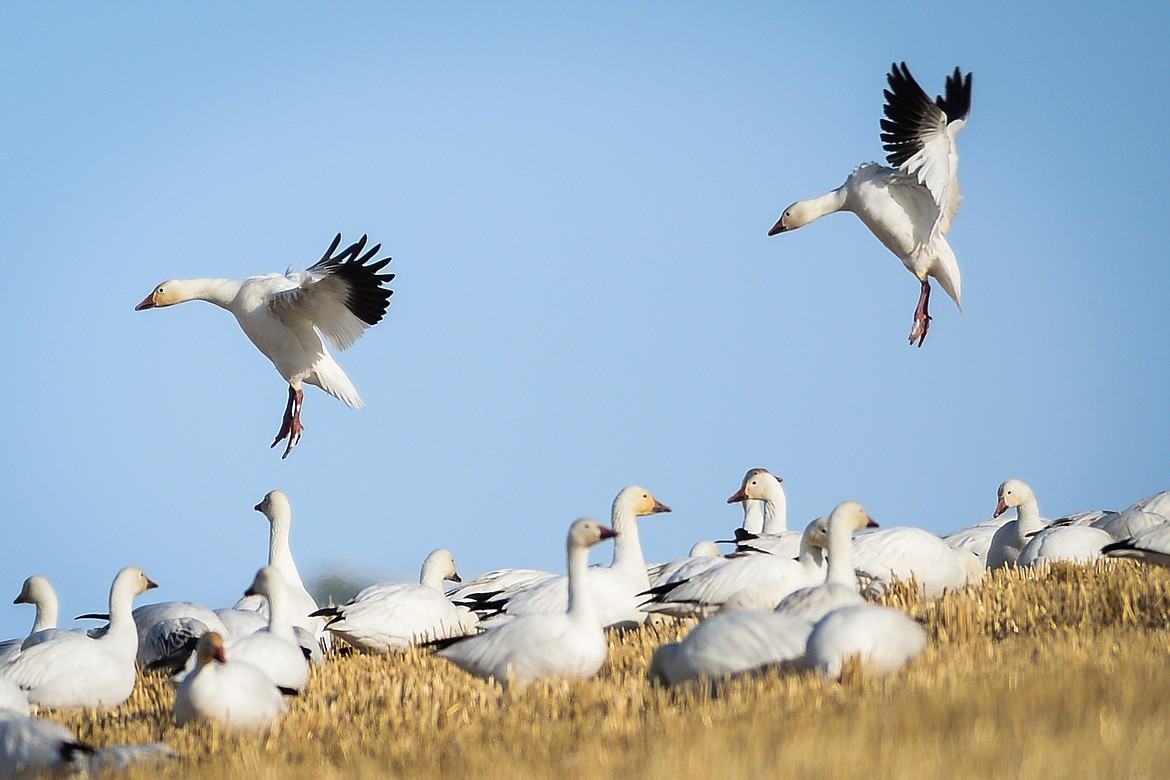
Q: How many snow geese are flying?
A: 2